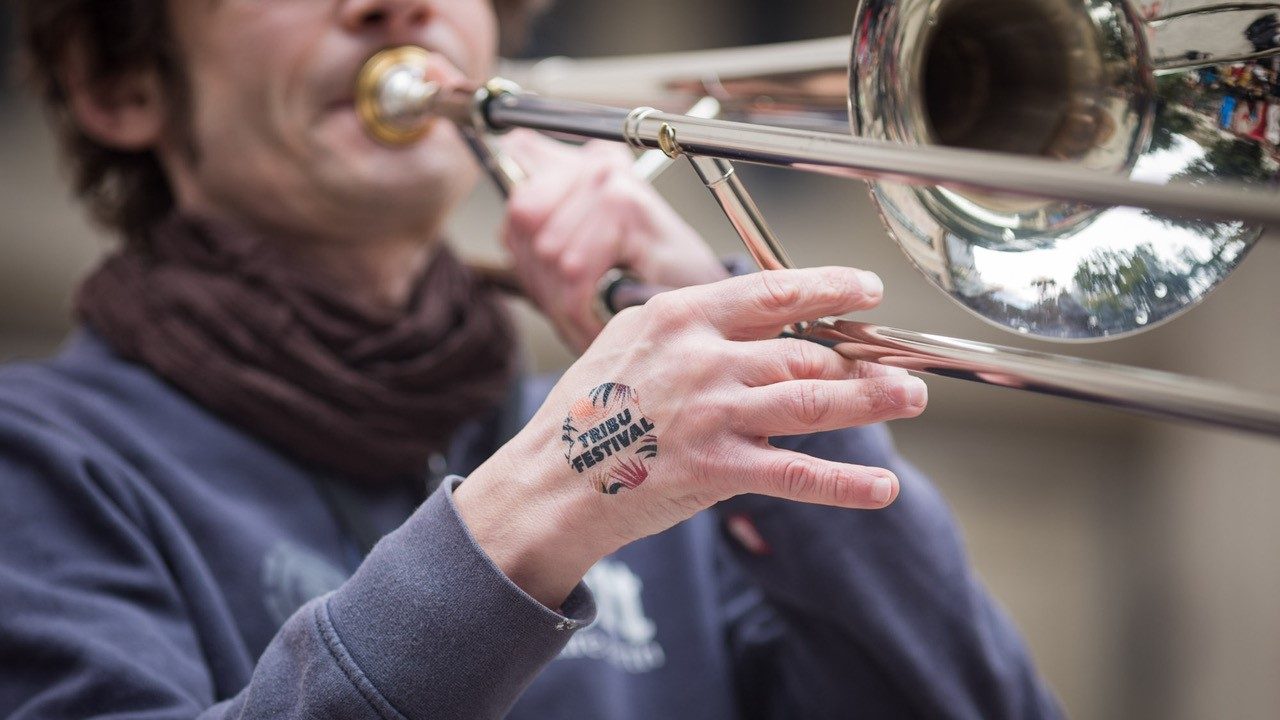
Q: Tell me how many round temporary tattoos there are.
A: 1